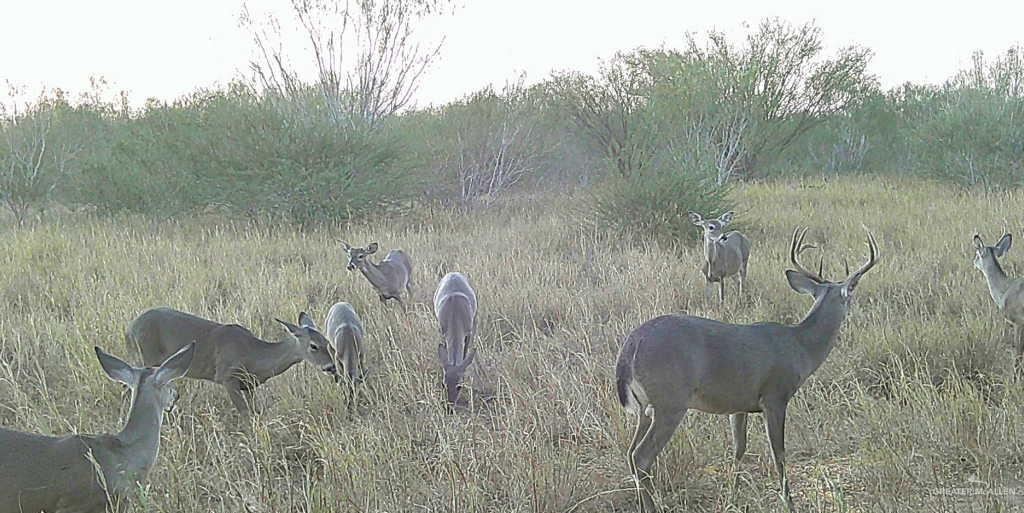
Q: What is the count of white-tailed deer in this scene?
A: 8